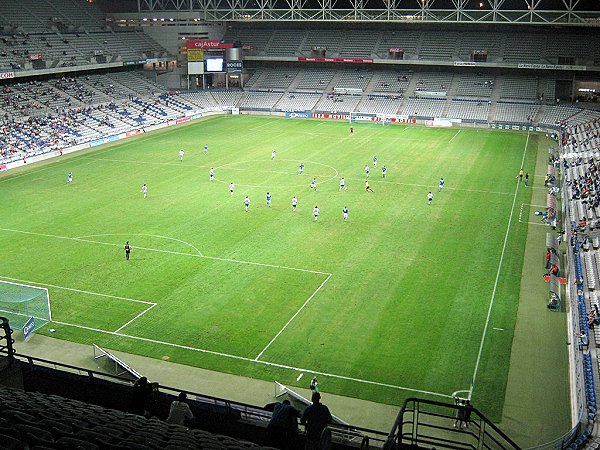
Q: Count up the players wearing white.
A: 10